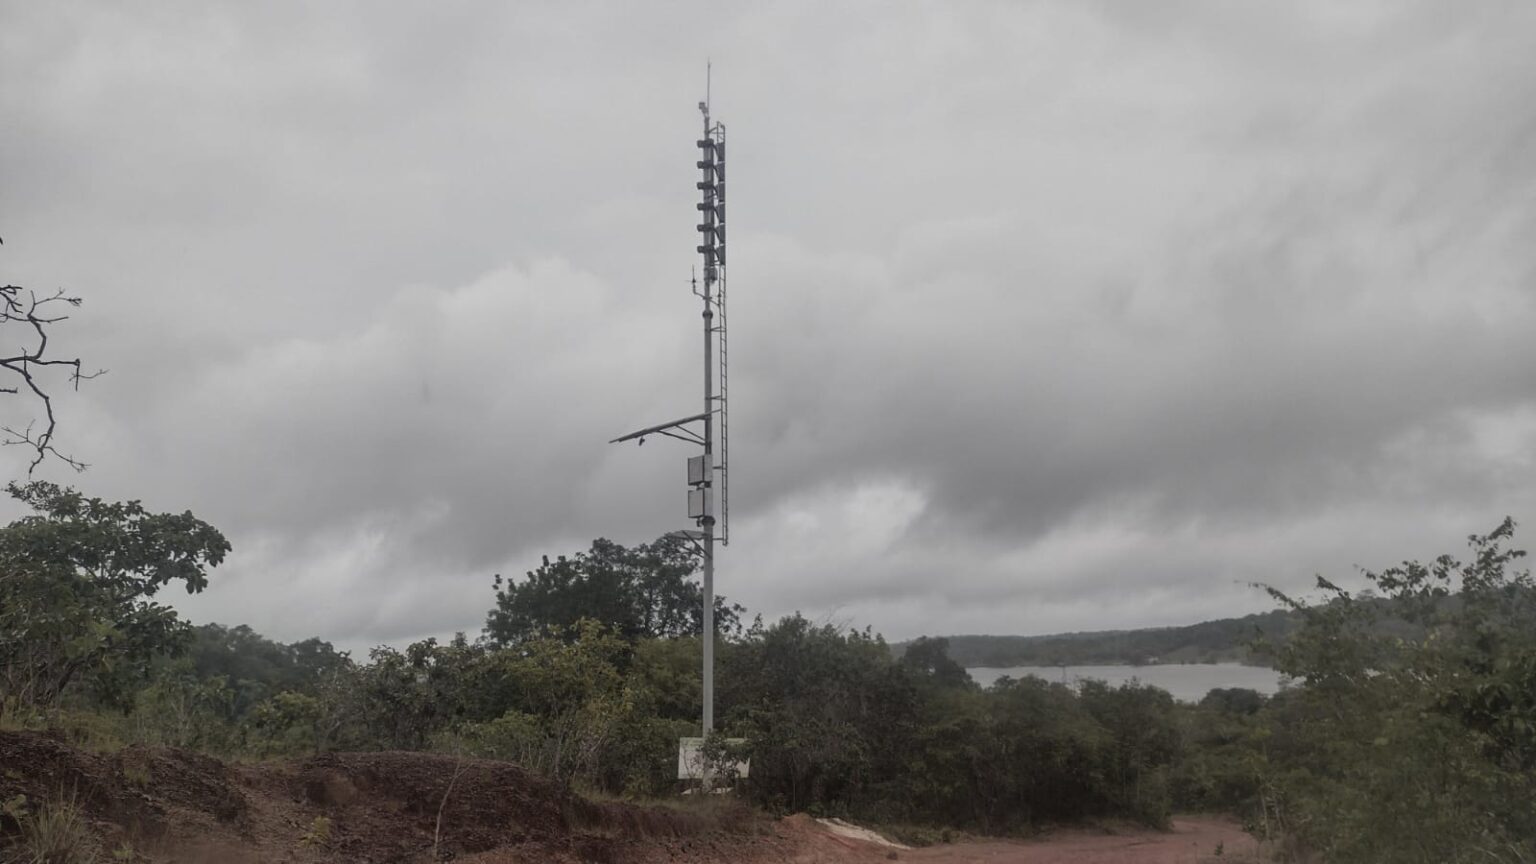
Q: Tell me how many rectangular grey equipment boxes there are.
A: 2